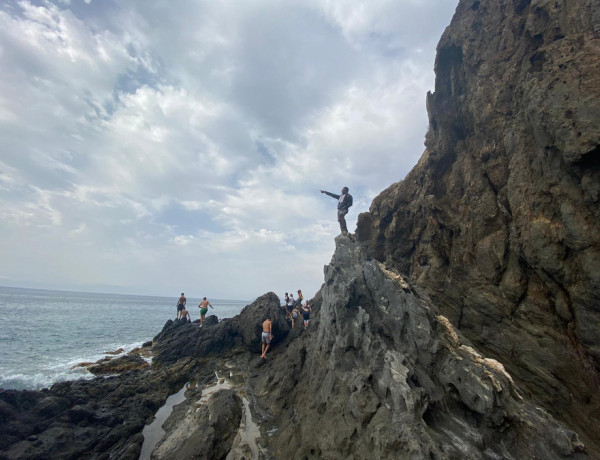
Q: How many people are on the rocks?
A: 10